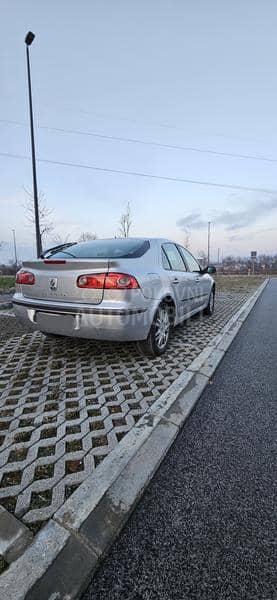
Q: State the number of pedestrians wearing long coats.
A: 0